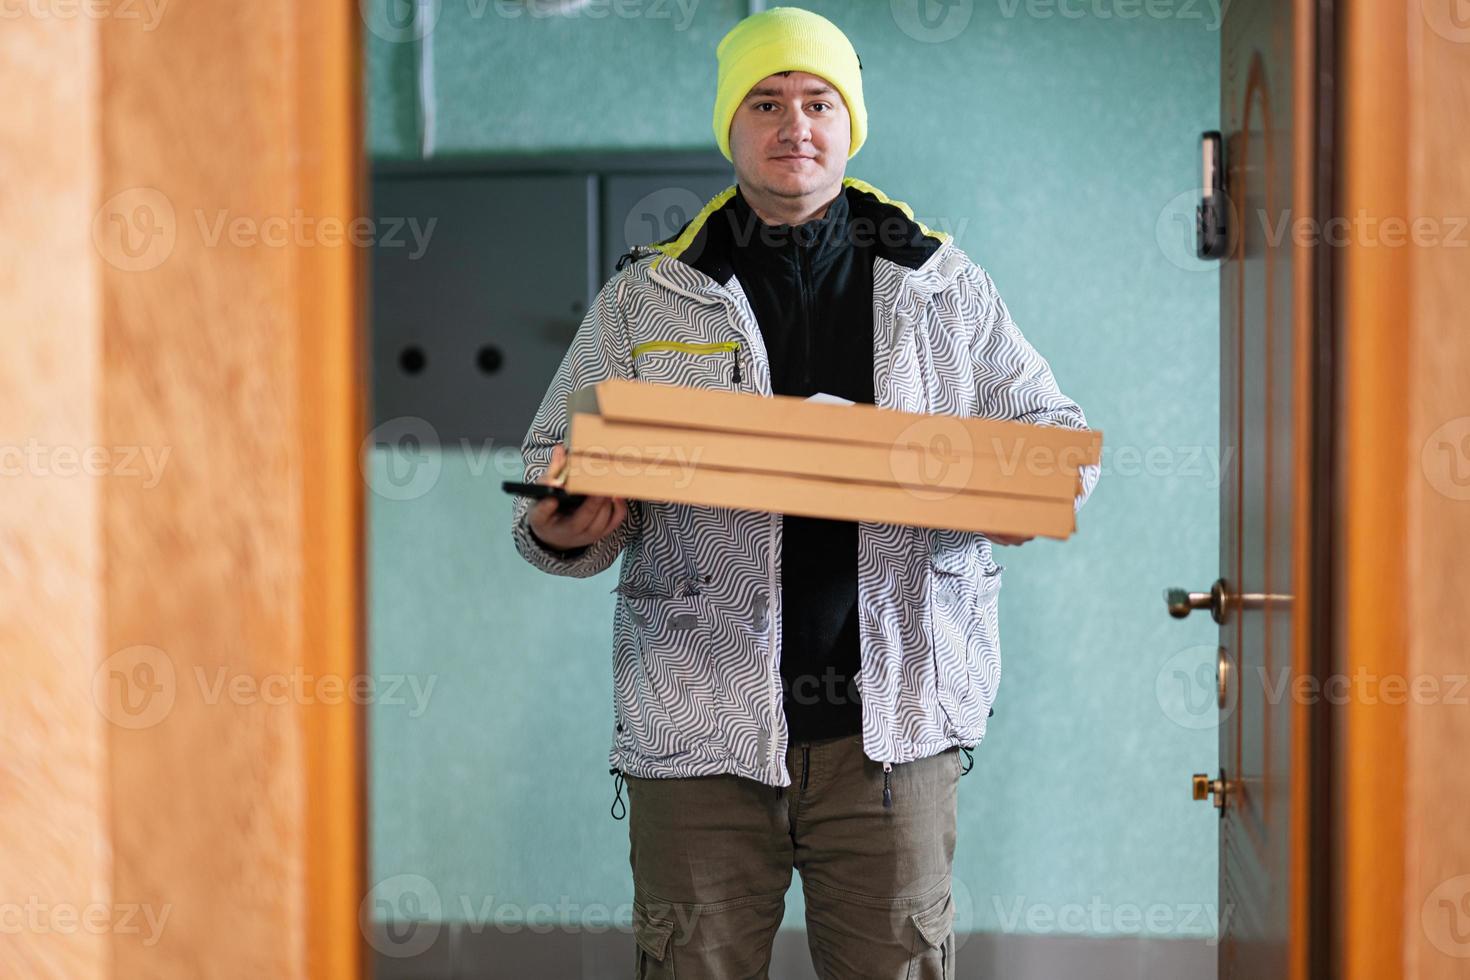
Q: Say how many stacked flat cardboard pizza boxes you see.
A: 3